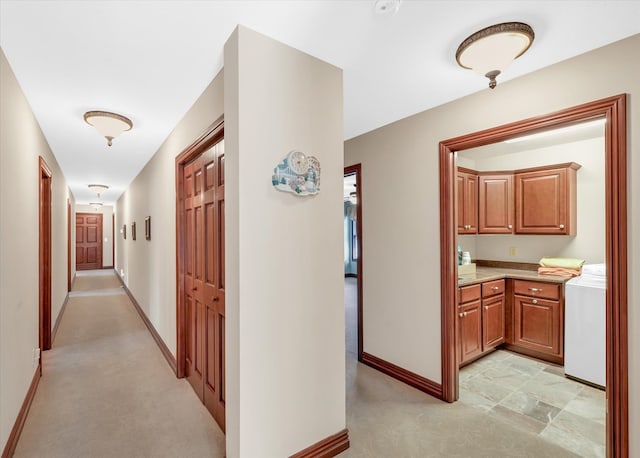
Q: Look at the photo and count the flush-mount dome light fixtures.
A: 4